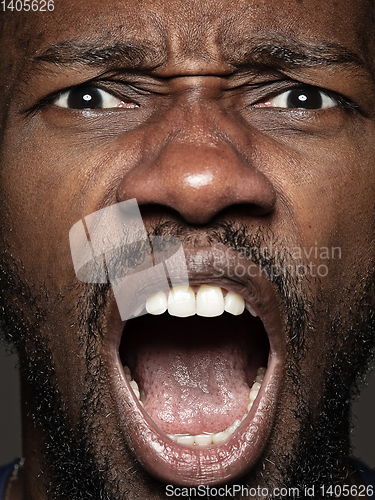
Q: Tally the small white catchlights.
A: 2